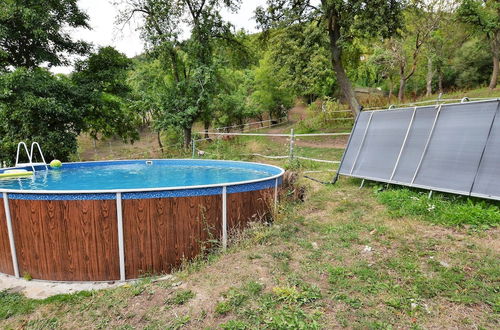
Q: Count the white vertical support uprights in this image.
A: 4